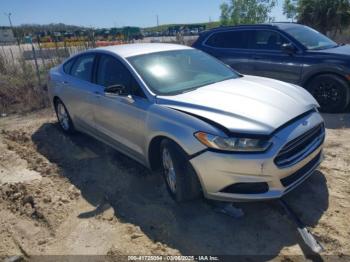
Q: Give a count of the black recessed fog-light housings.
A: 1